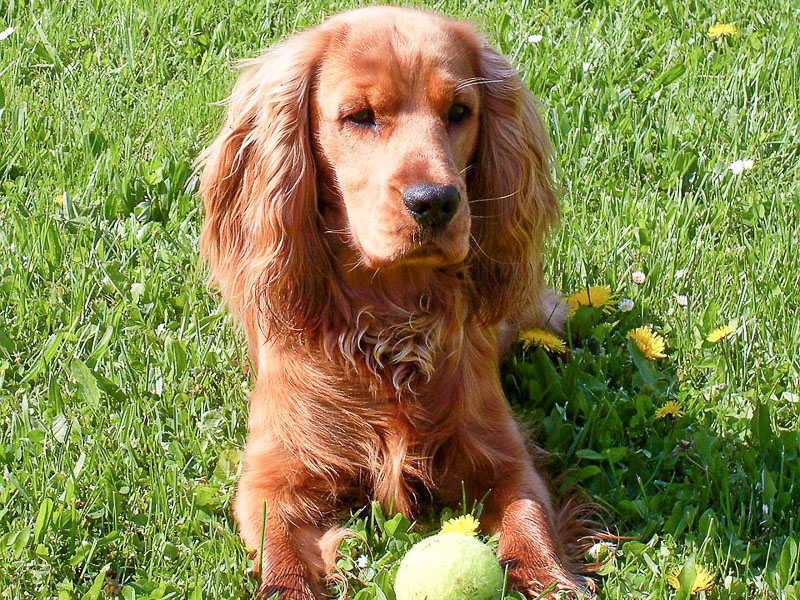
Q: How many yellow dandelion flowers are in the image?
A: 8